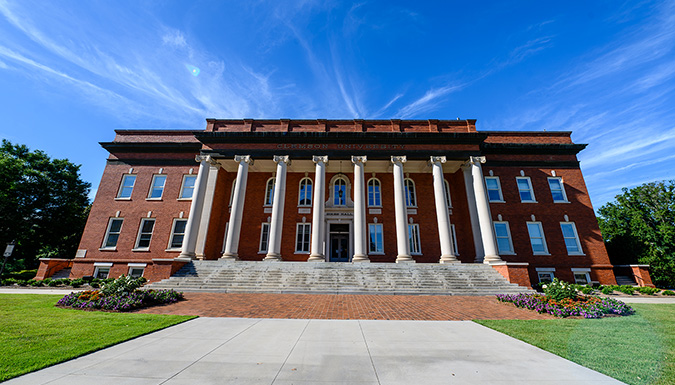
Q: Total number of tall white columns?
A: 8